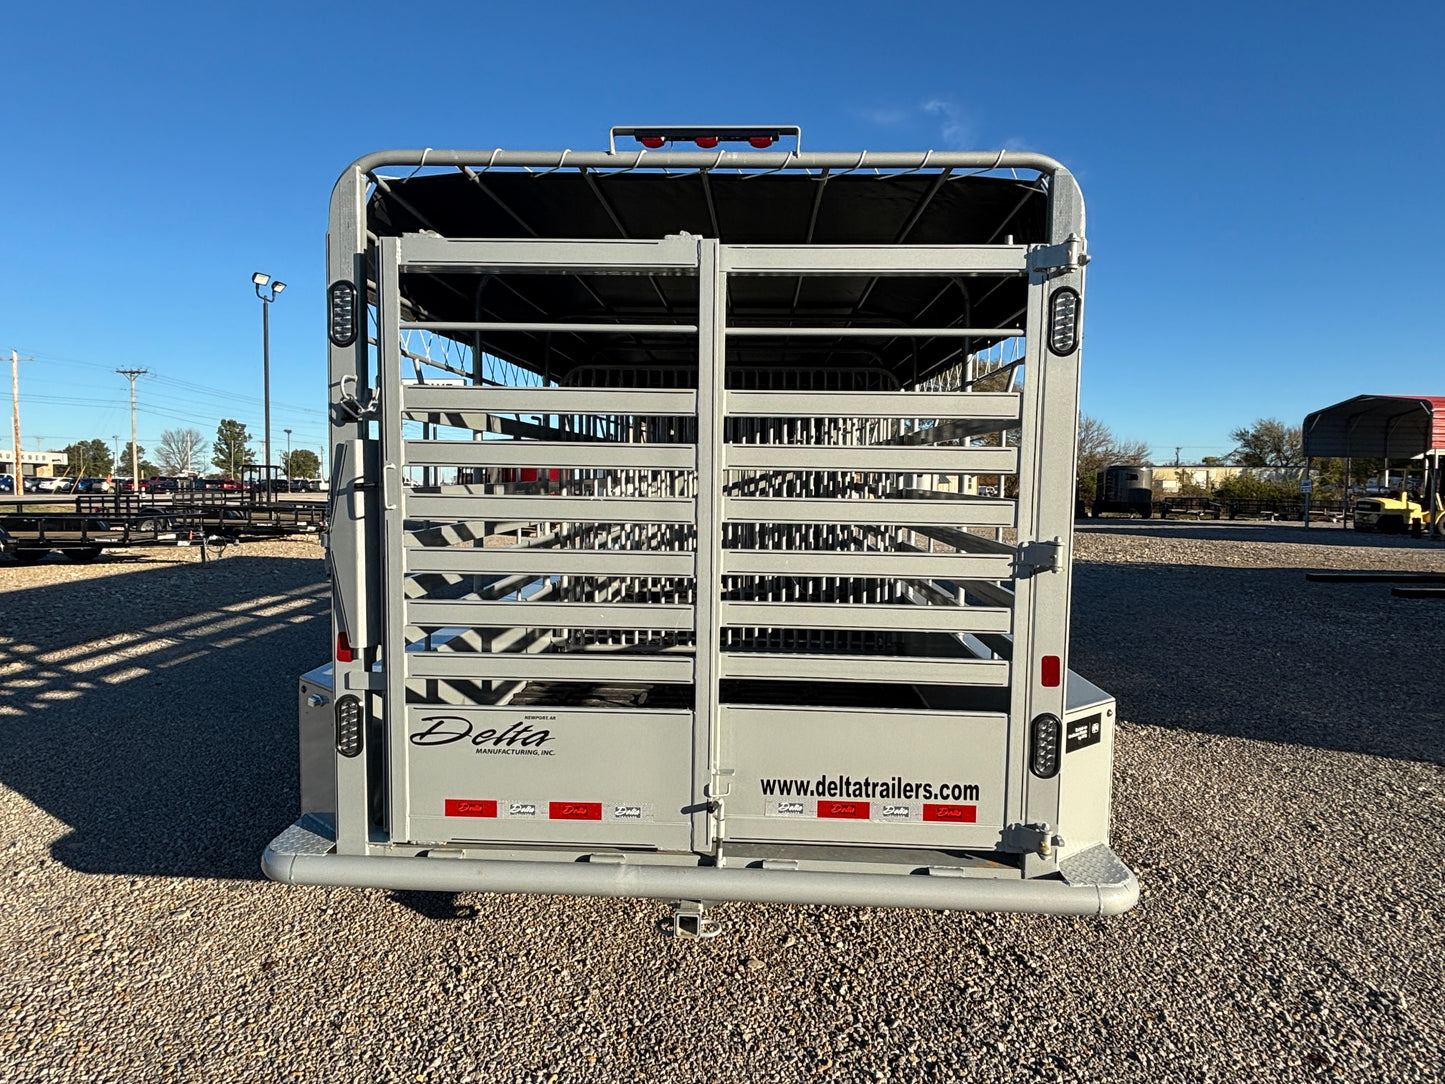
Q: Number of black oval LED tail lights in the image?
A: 4